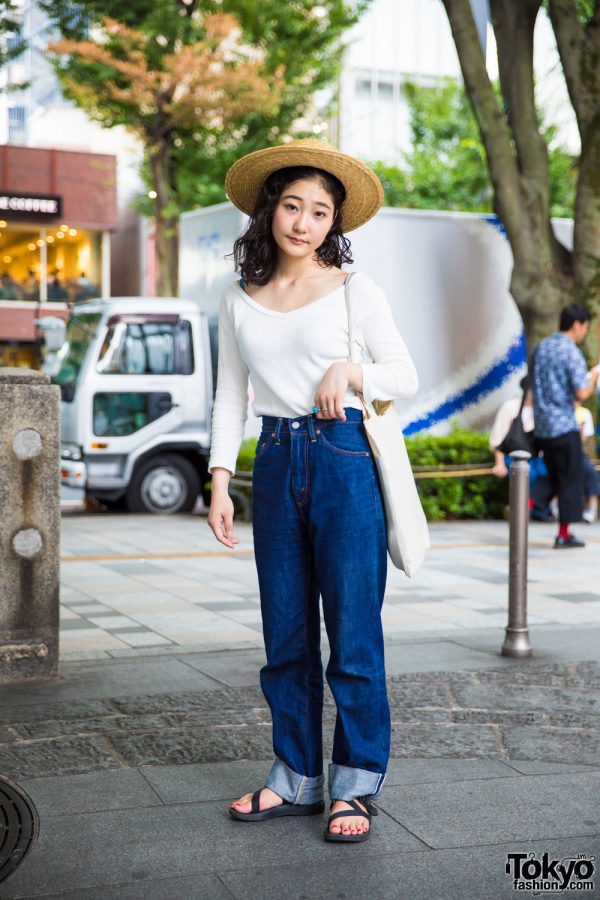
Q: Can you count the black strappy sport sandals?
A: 2